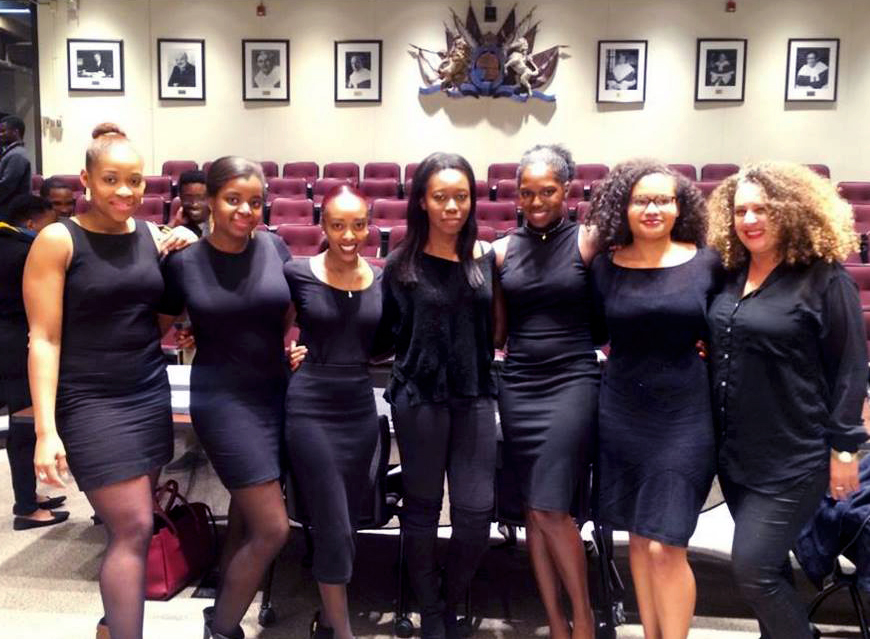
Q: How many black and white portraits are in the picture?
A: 7